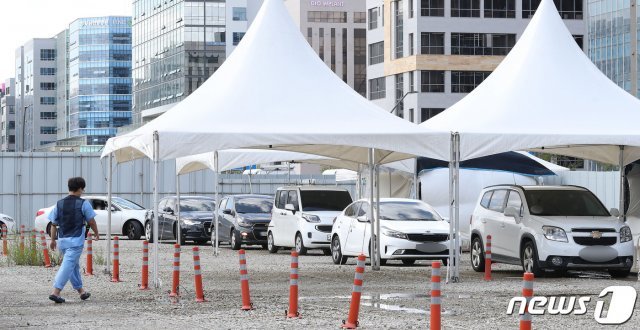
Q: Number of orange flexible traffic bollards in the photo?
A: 15